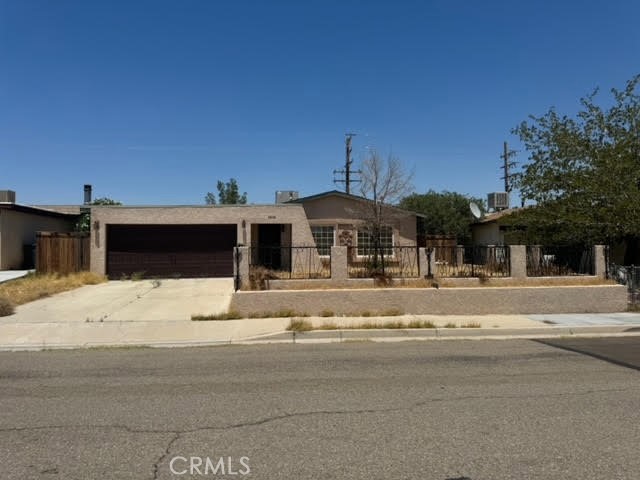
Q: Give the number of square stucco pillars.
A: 5